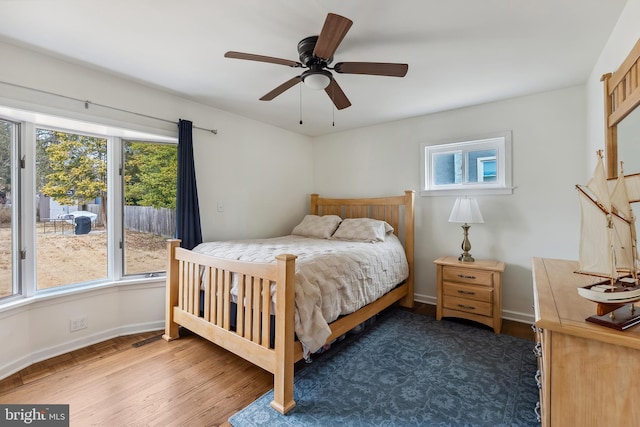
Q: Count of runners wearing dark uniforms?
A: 0